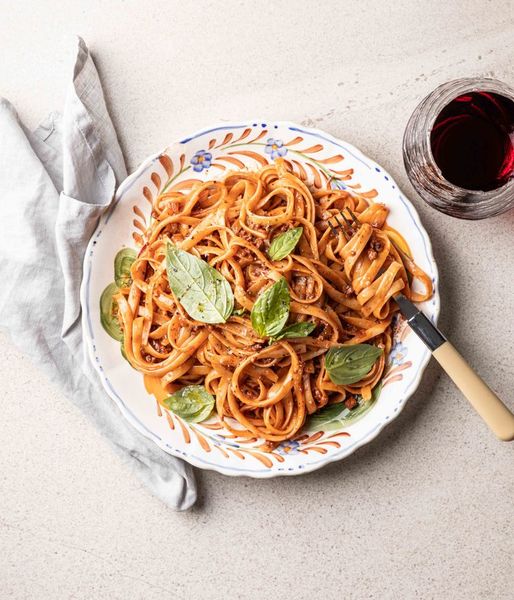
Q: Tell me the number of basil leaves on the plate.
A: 6